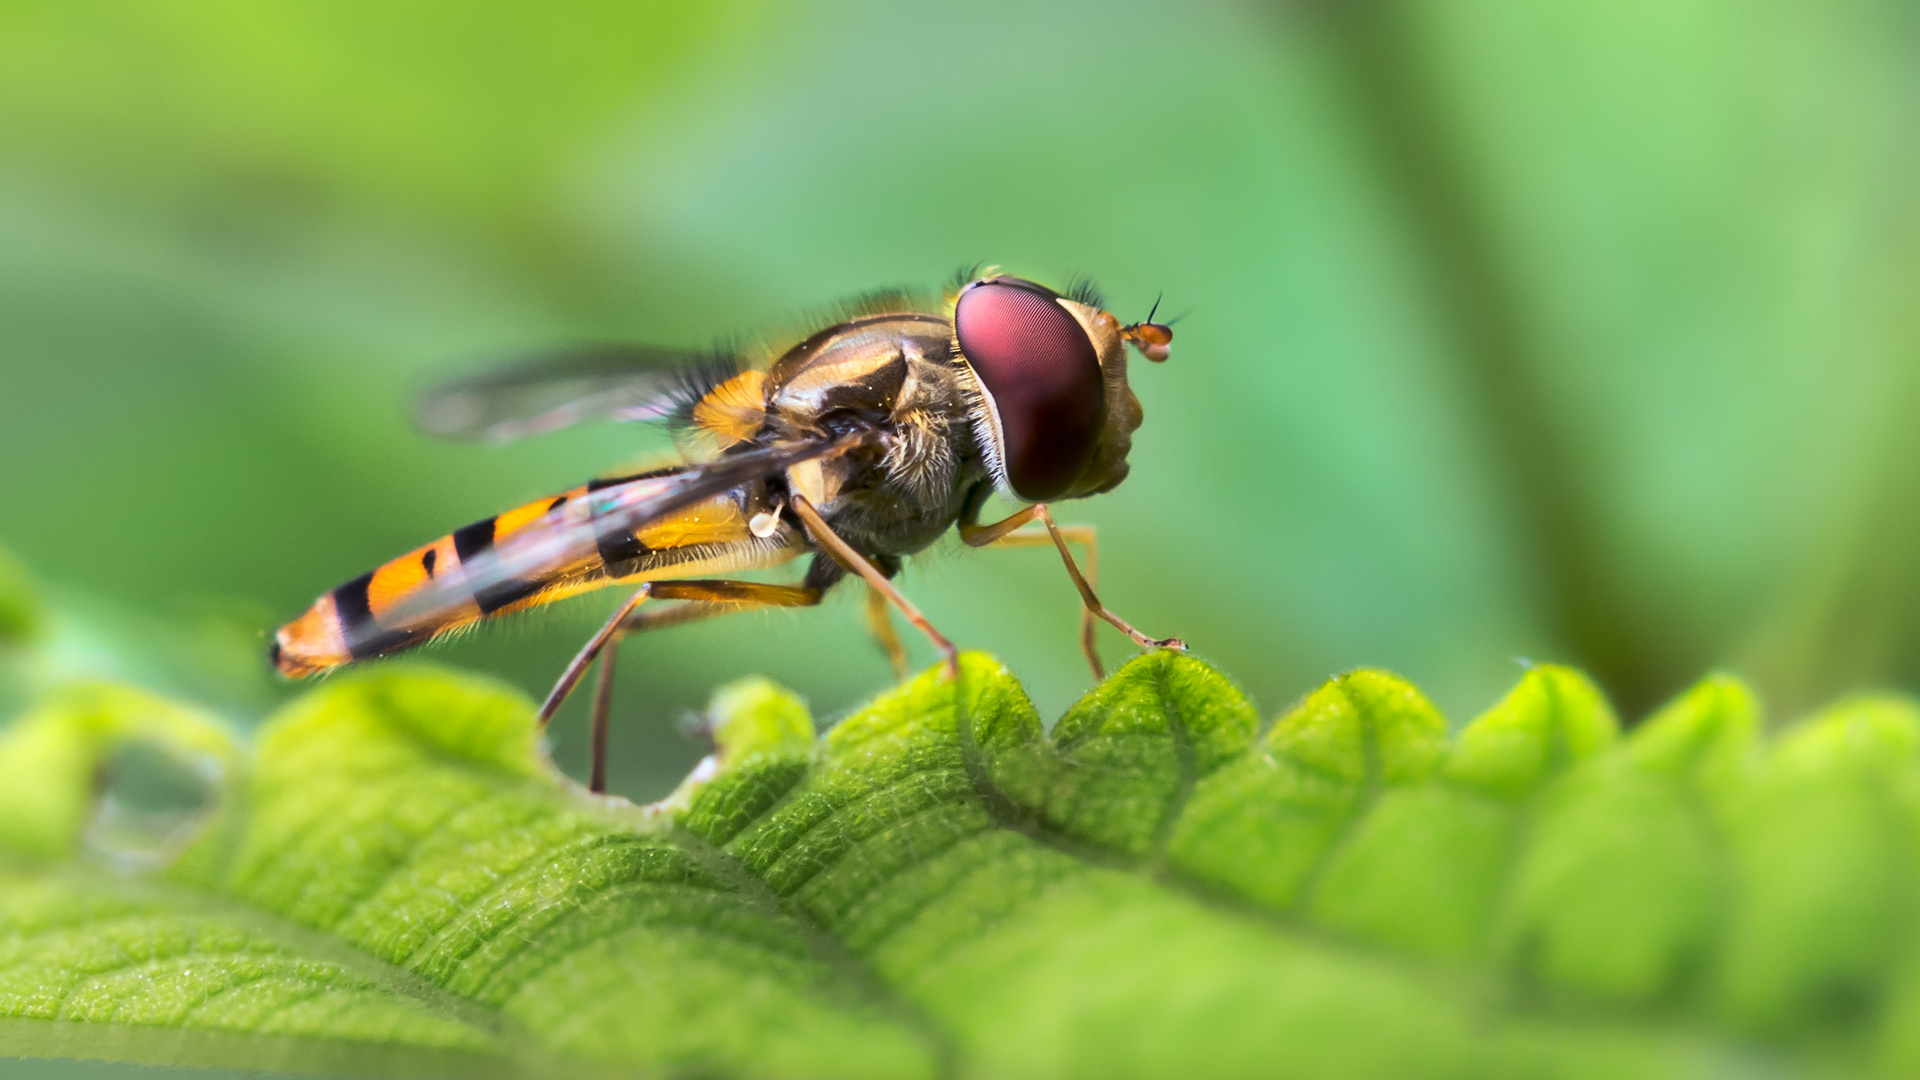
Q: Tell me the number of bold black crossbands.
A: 3